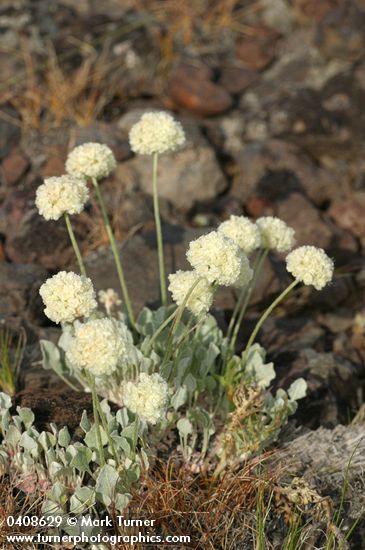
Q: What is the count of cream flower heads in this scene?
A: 11